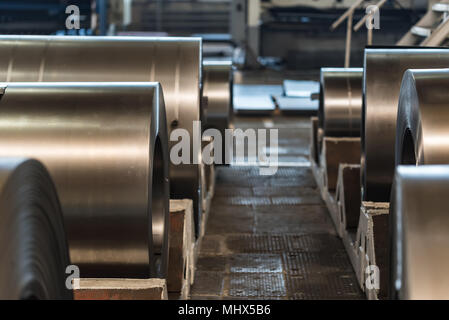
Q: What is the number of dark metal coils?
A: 8